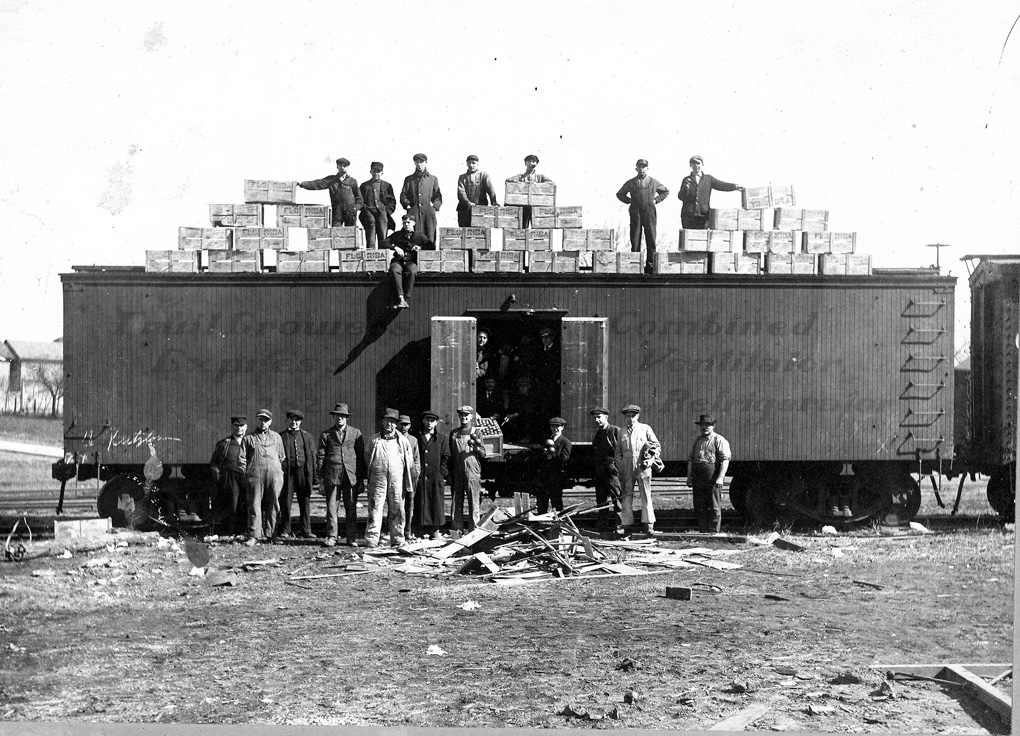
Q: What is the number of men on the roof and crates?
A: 8